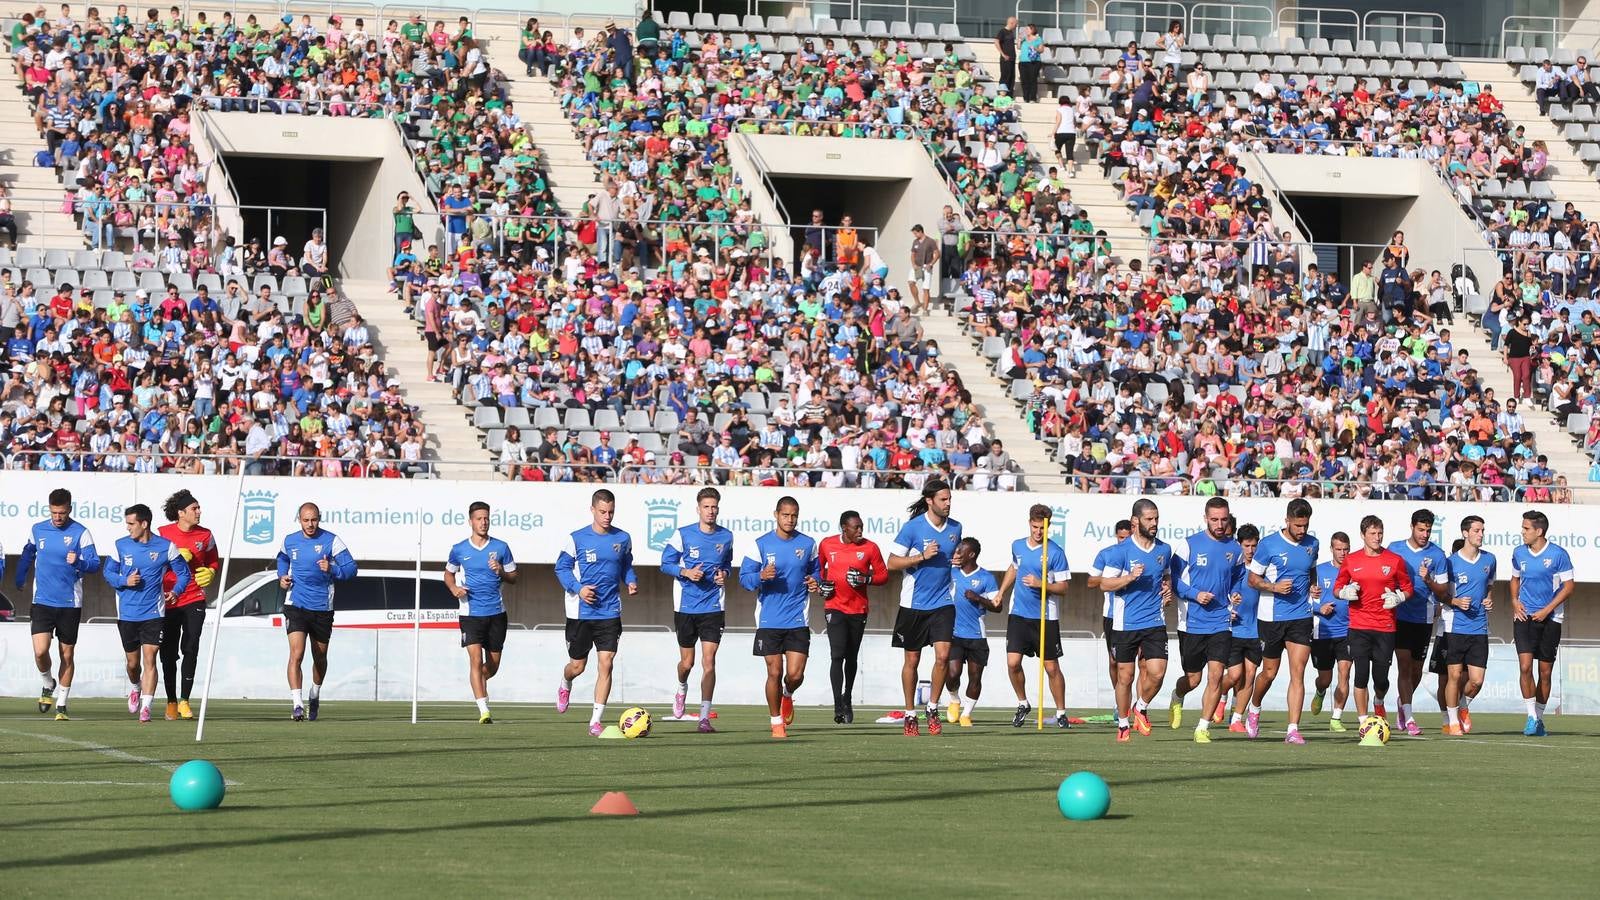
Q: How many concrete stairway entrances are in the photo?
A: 3